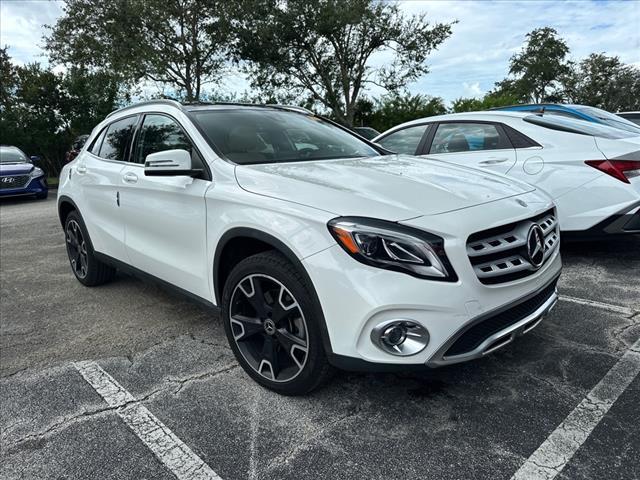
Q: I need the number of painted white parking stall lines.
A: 3